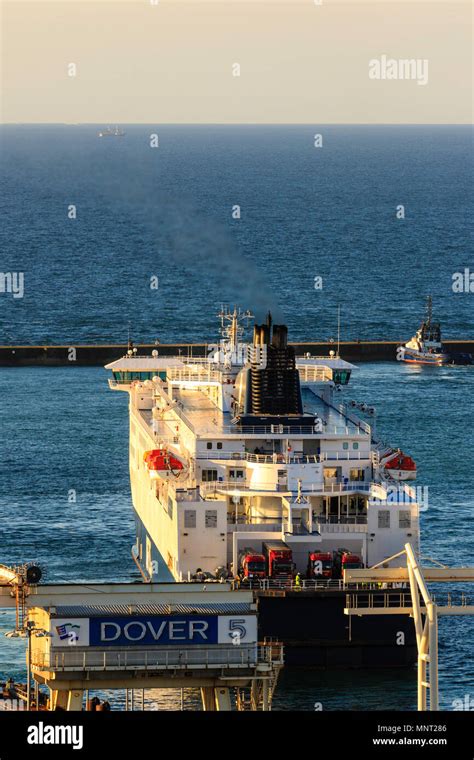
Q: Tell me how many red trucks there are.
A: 4